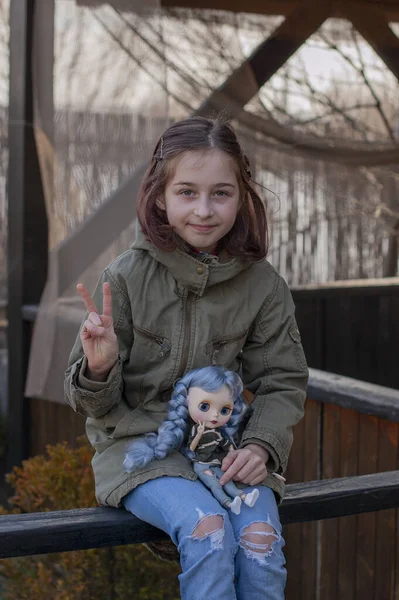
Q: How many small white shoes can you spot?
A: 2